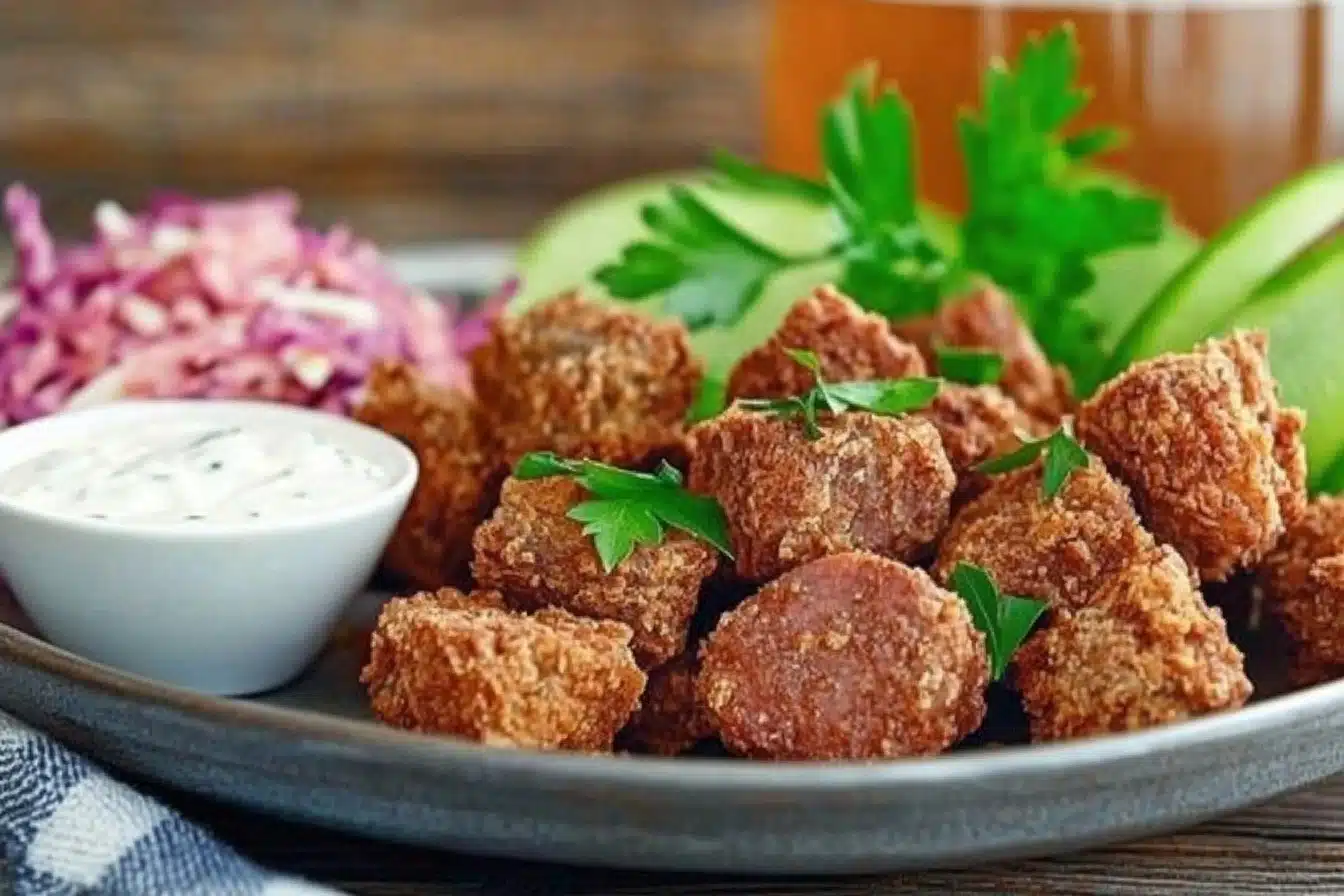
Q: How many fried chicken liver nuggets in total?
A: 14